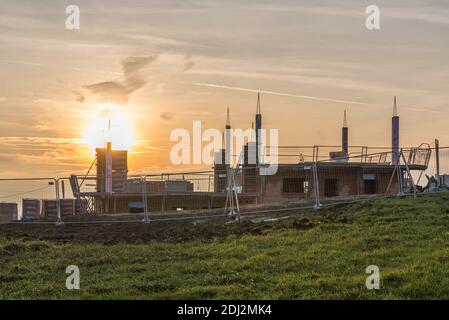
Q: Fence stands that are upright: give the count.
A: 5